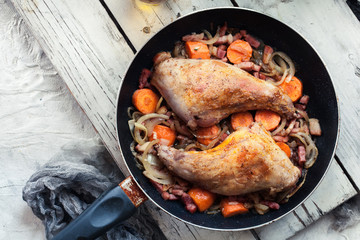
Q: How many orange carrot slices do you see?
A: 11